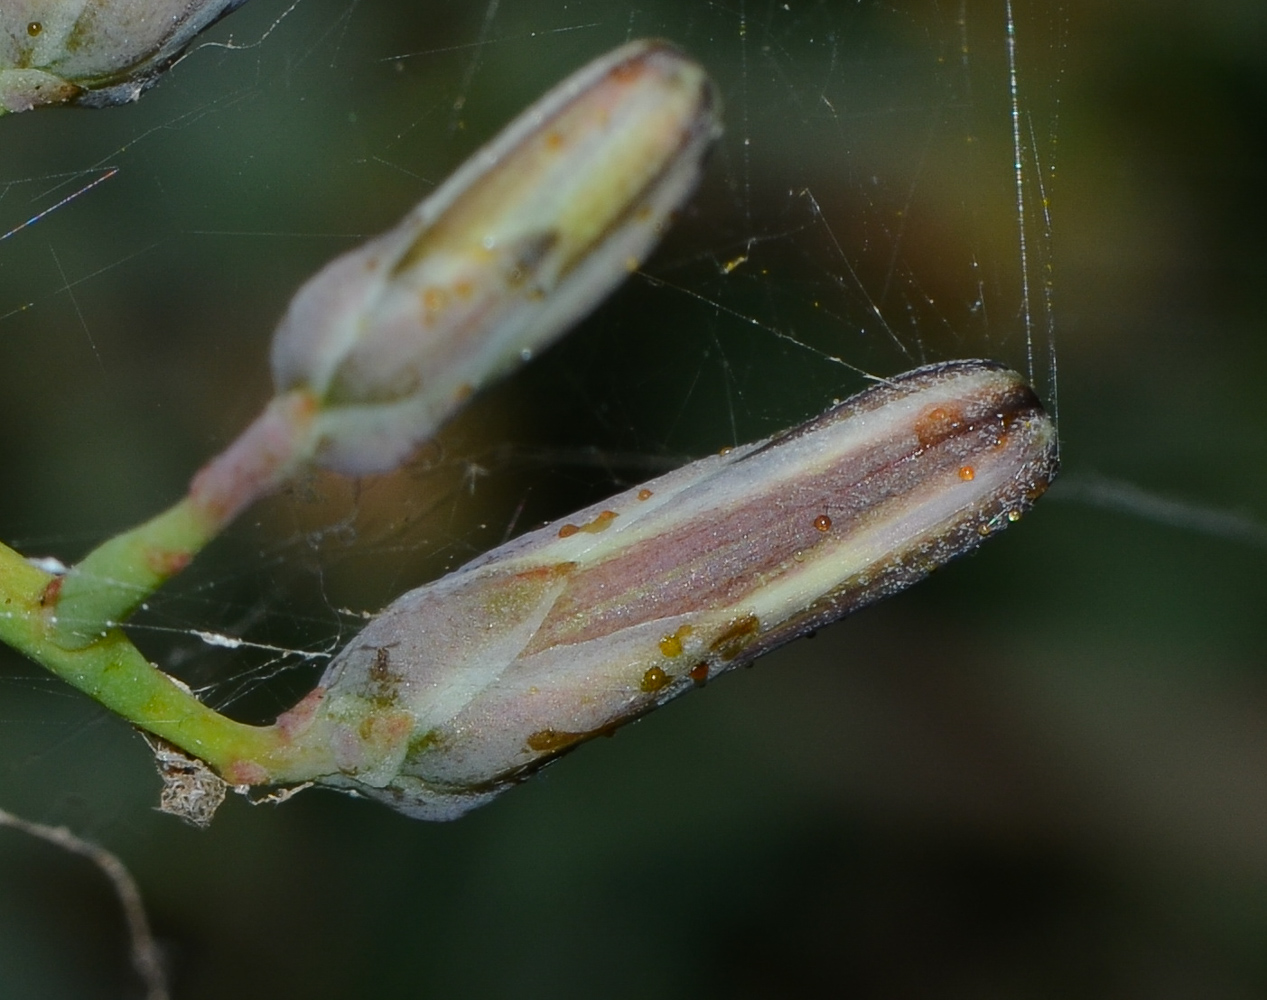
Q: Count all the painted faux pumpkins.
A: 0